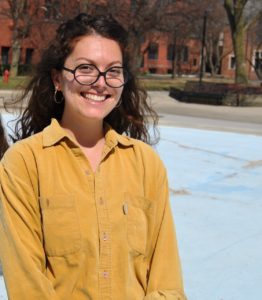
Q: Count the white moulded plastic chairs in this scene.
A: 0